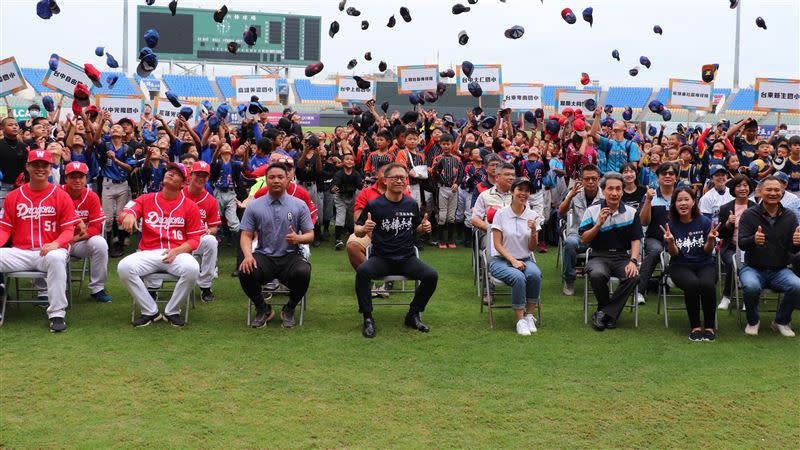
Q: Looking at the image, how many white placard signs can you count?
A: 12